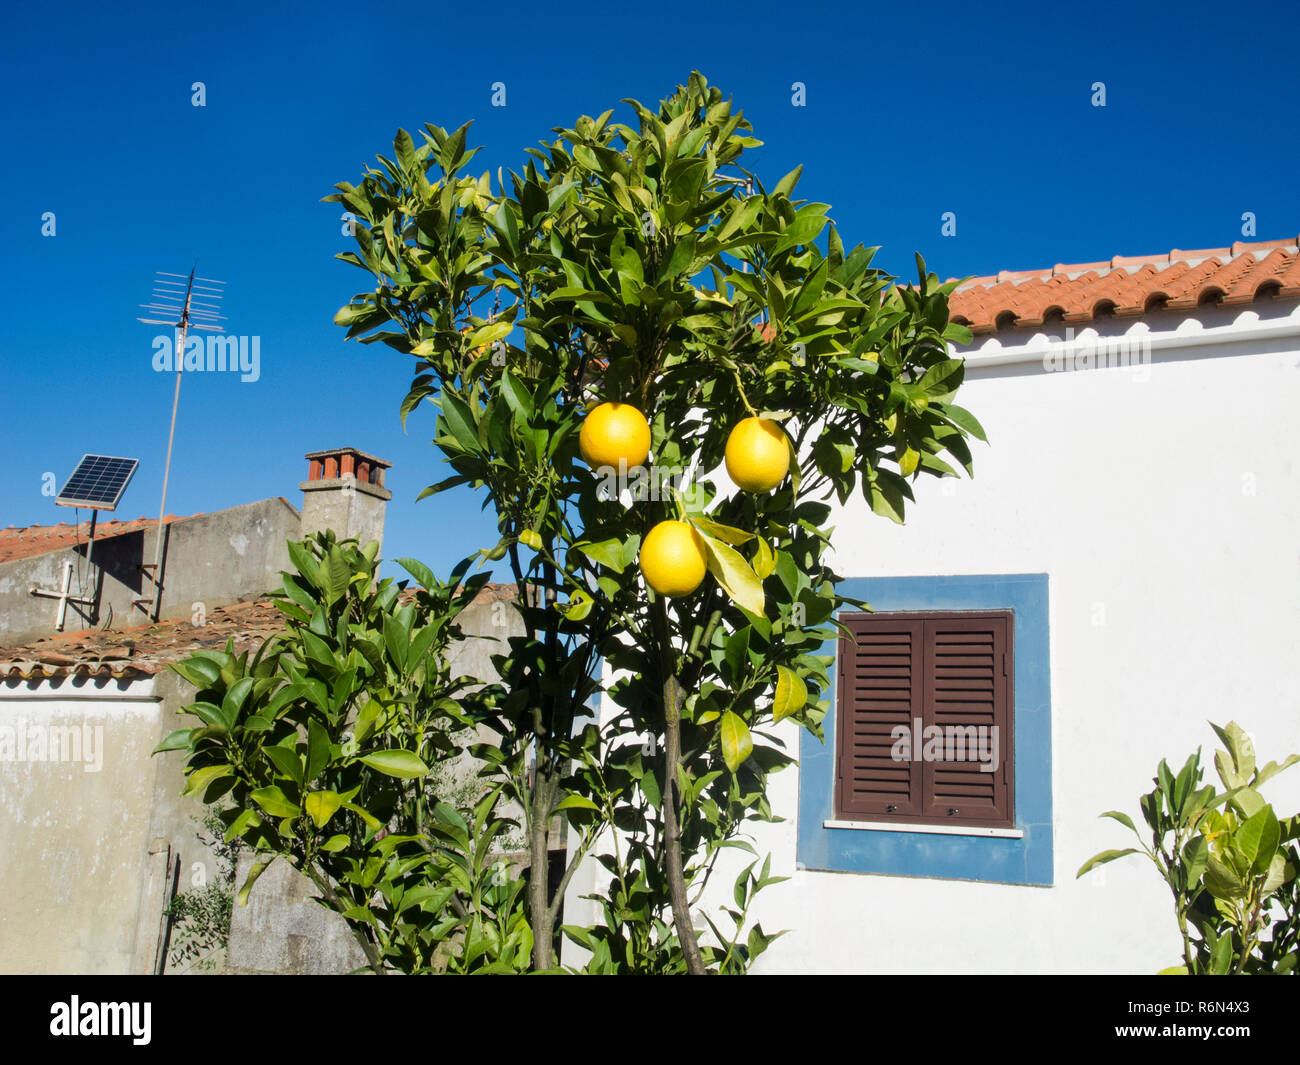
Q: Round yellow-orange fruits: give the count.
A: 3